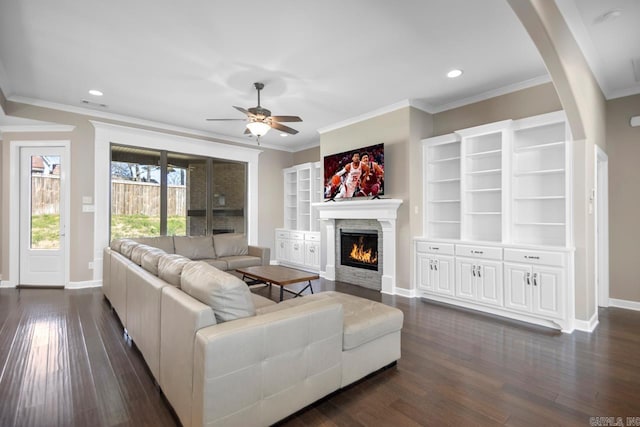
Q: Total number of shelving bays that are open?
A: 6